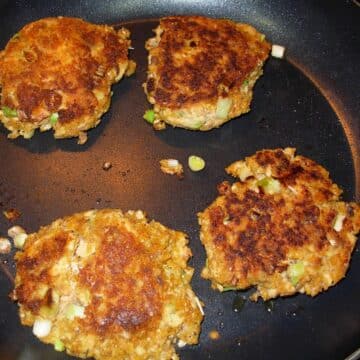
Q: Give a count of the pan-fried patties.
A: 4